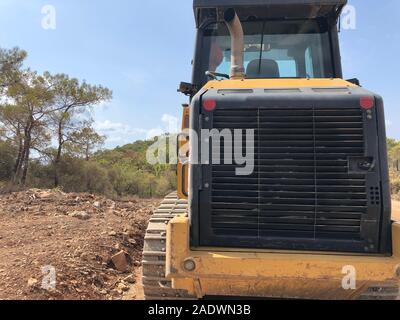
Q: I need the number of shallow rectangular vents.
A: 3